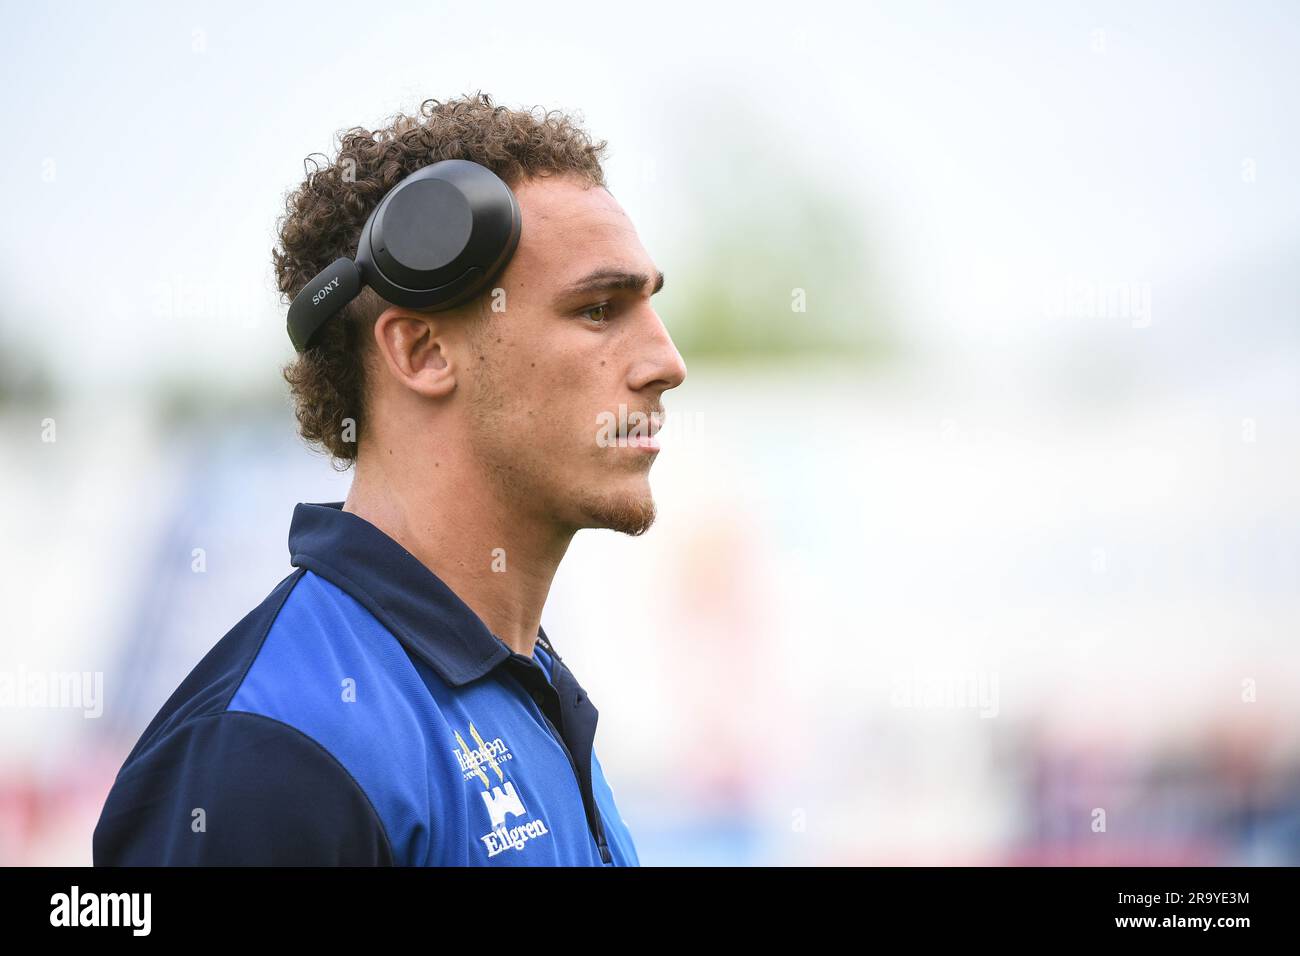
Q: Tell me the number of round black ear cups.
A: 1